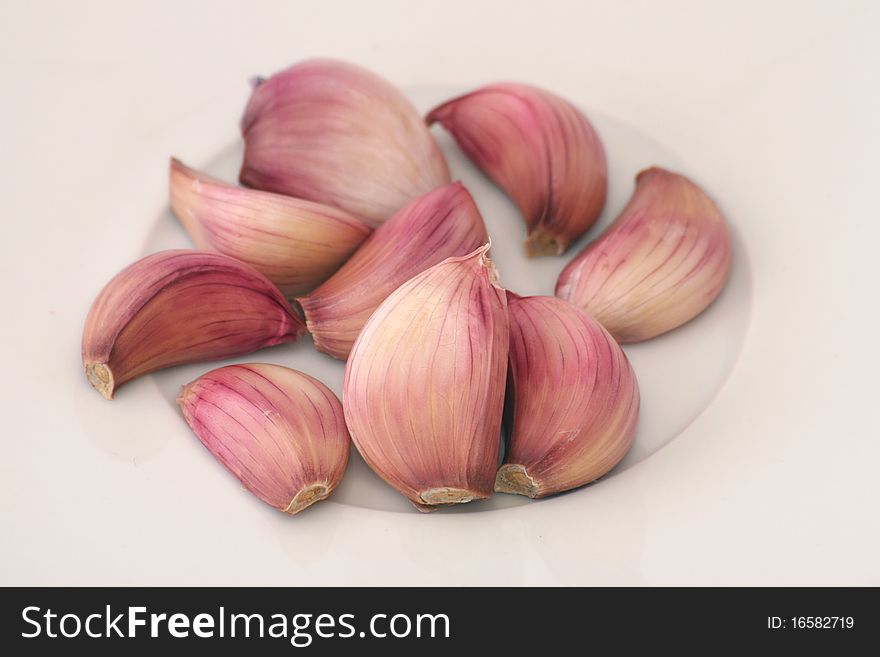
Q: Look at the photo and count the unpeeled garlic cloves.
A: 9